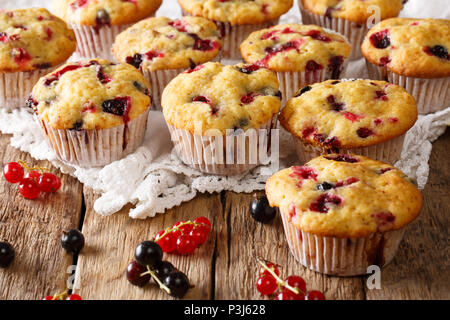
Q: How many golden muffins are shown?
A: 11